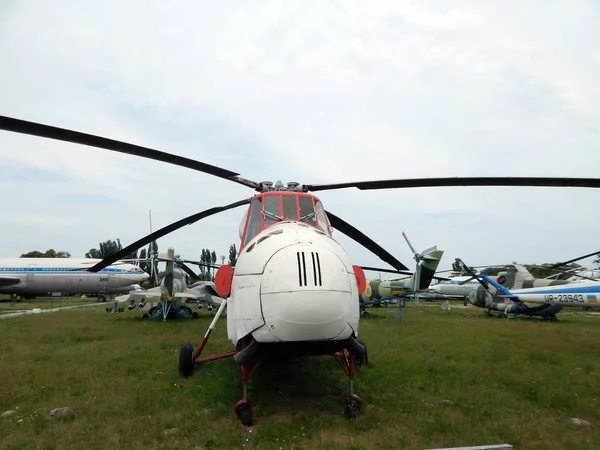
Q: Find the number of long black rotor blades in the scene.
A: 4